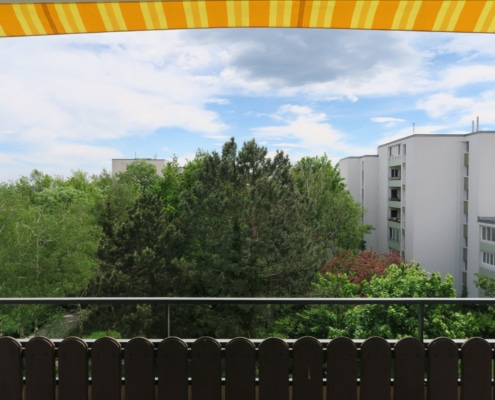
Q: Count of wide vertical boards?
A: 15